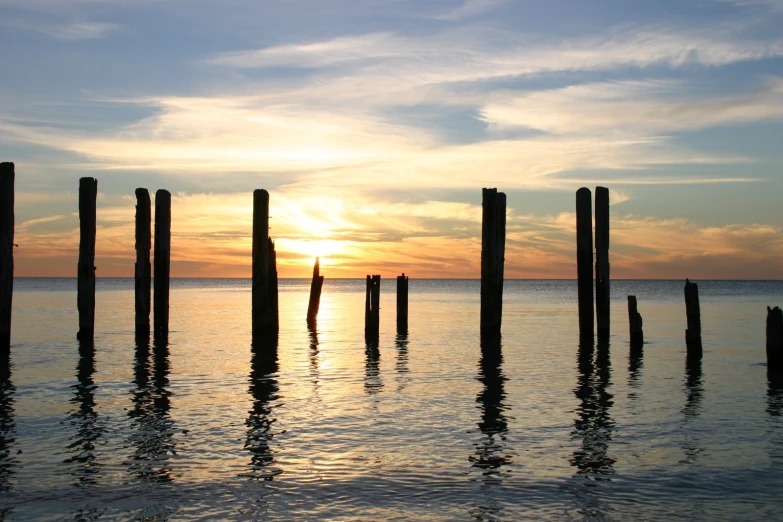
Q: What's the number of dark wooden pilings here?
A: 14